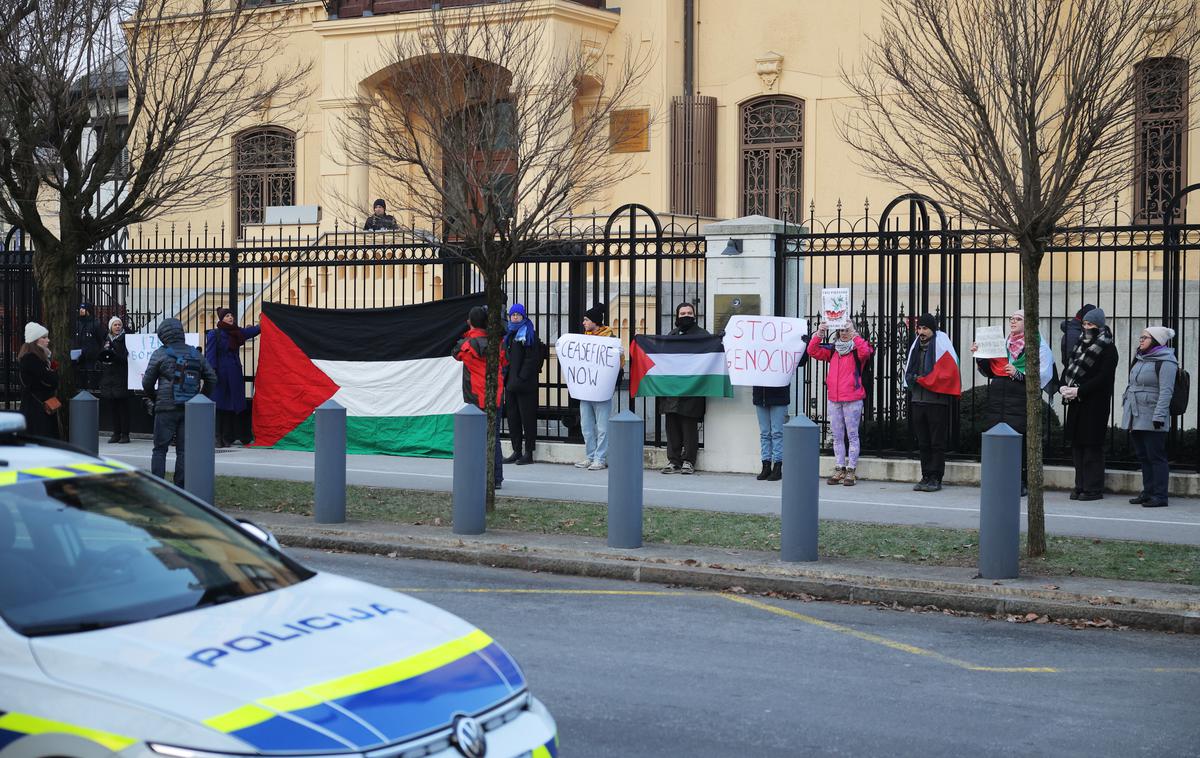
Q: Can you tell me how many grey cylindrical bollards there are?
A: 7